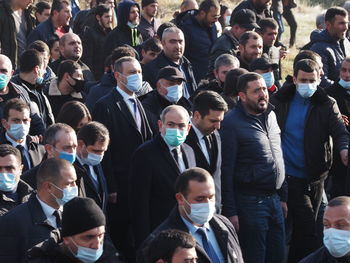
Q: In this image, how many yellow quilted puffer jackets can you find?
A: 0